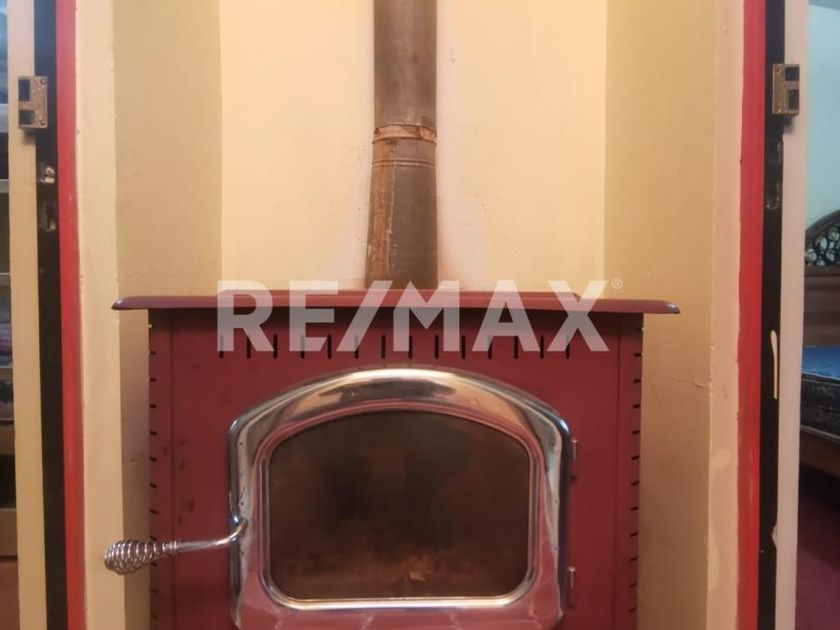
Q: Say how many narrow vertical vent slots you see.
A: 14